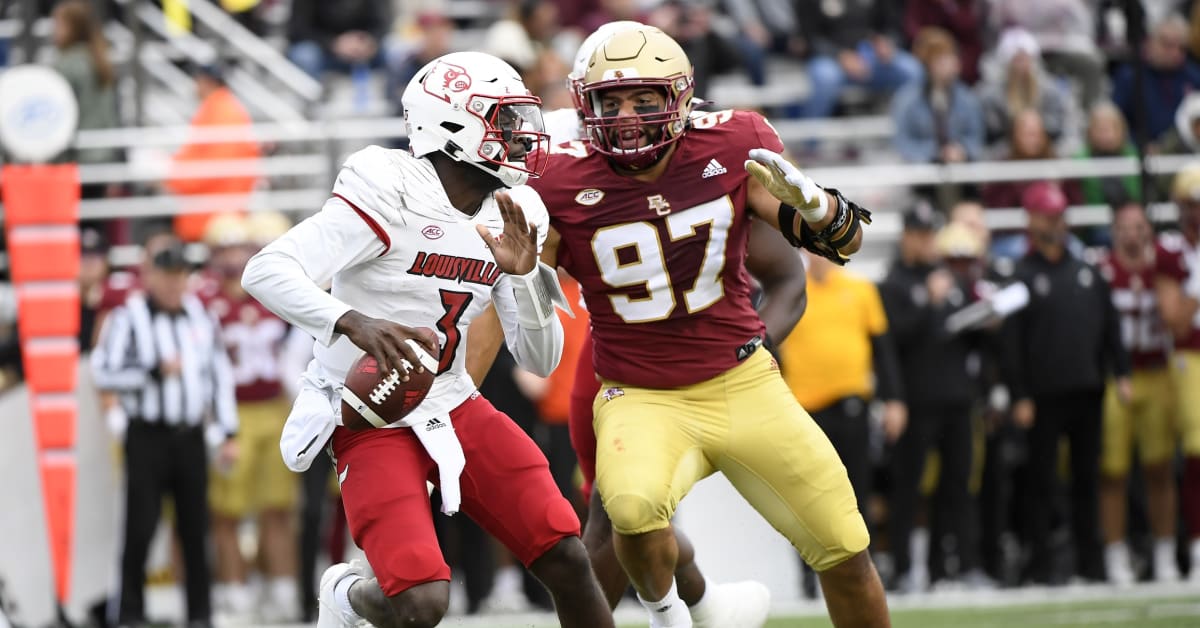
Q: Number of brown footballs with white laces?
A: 1